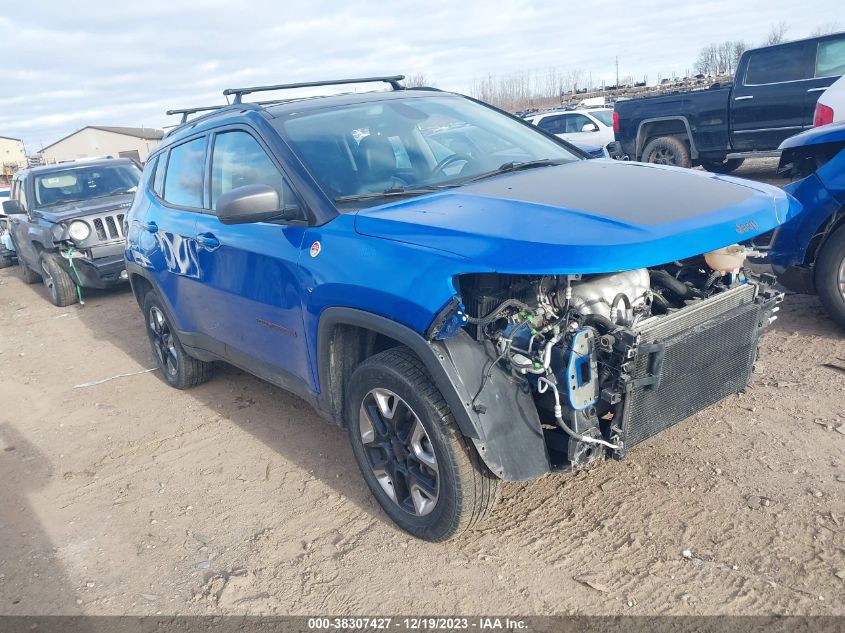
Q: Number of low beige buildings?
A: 2